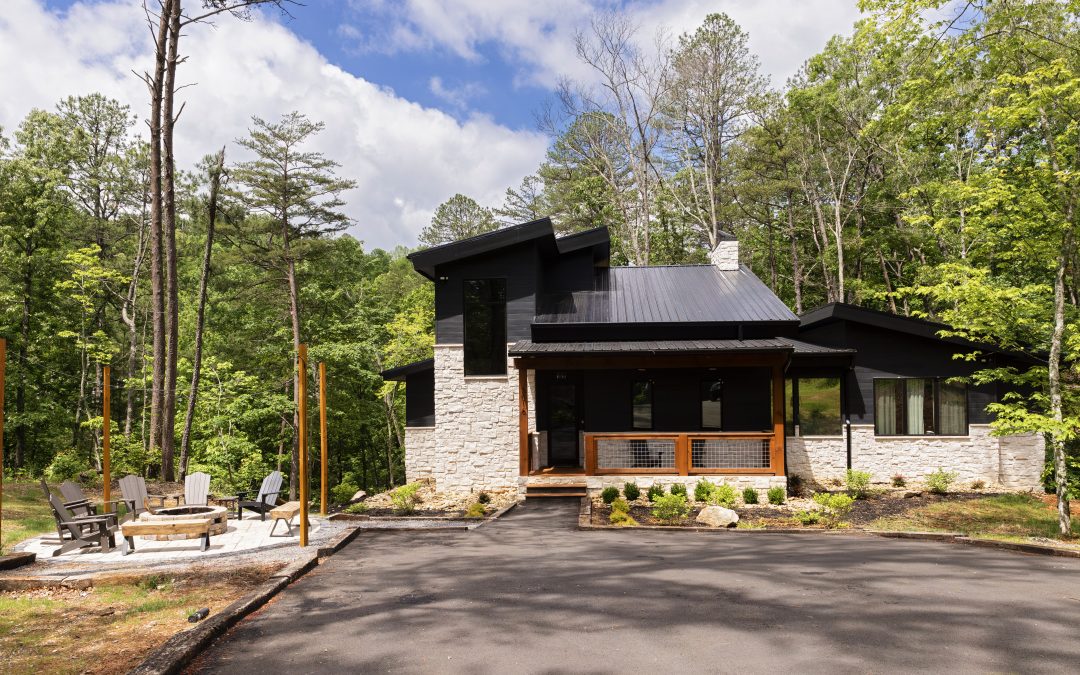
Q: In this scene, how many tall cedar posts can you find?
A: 4